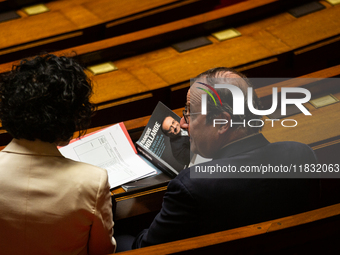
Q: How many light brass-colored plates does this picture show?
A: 5